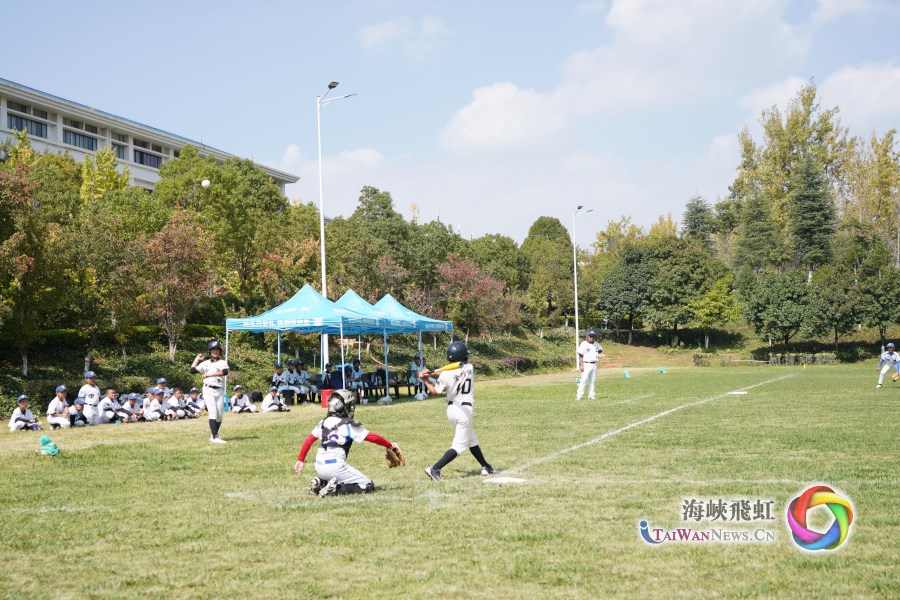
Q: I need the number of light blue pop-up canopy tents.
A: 3